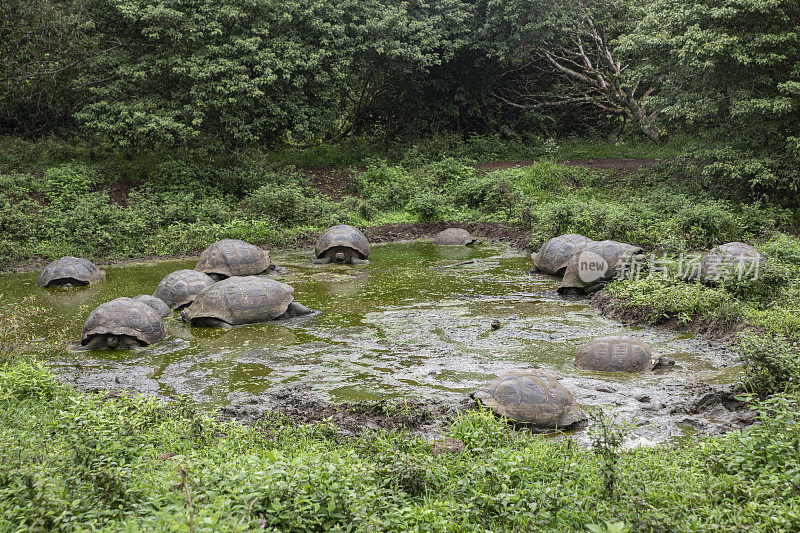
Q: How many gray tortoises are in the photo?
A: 13